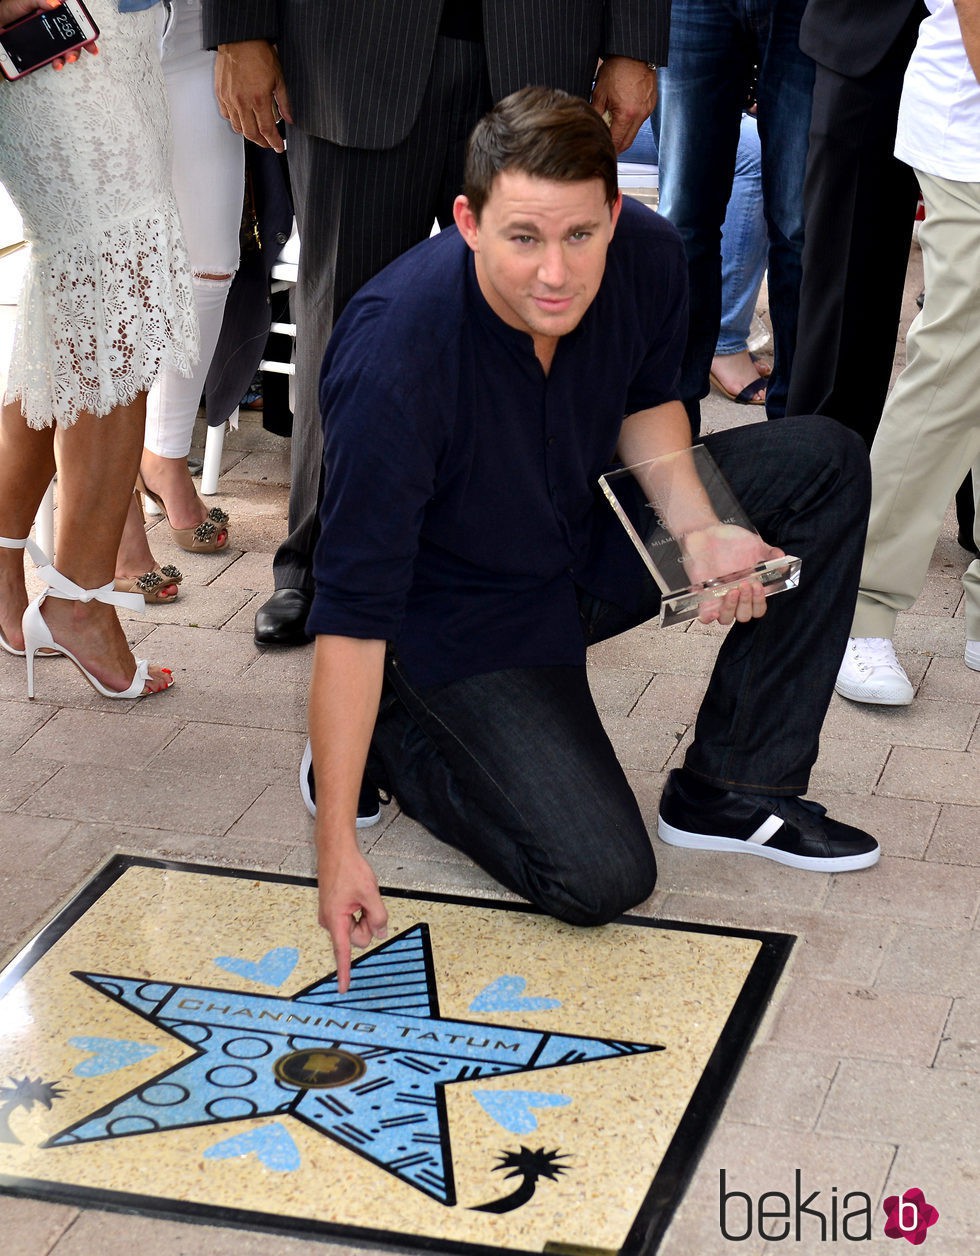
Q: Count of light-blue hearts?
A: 5